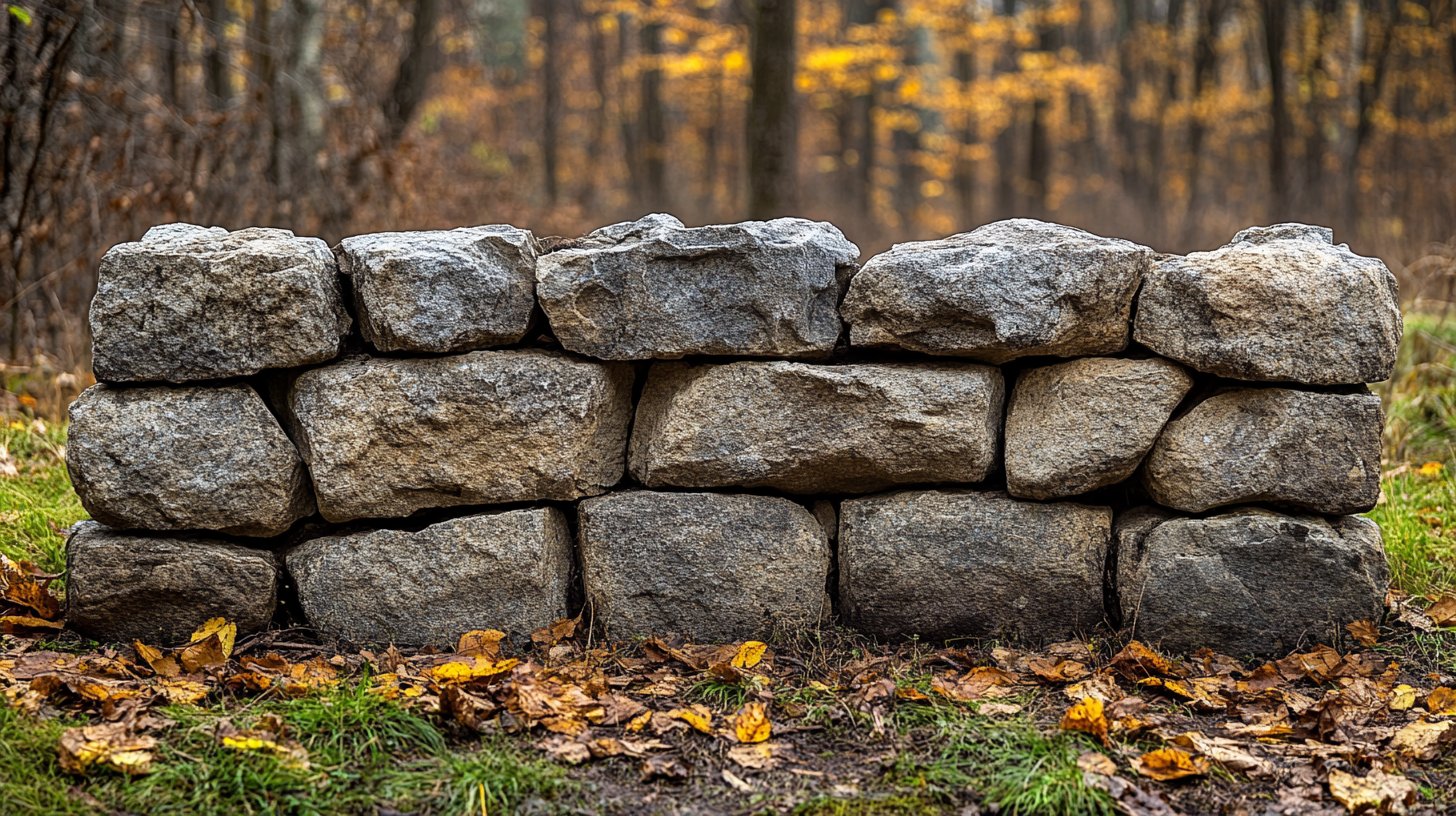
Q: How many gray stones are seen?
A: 15